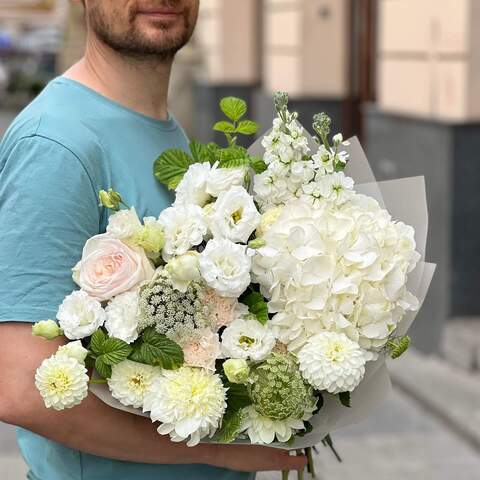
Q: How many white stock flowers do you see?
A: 2